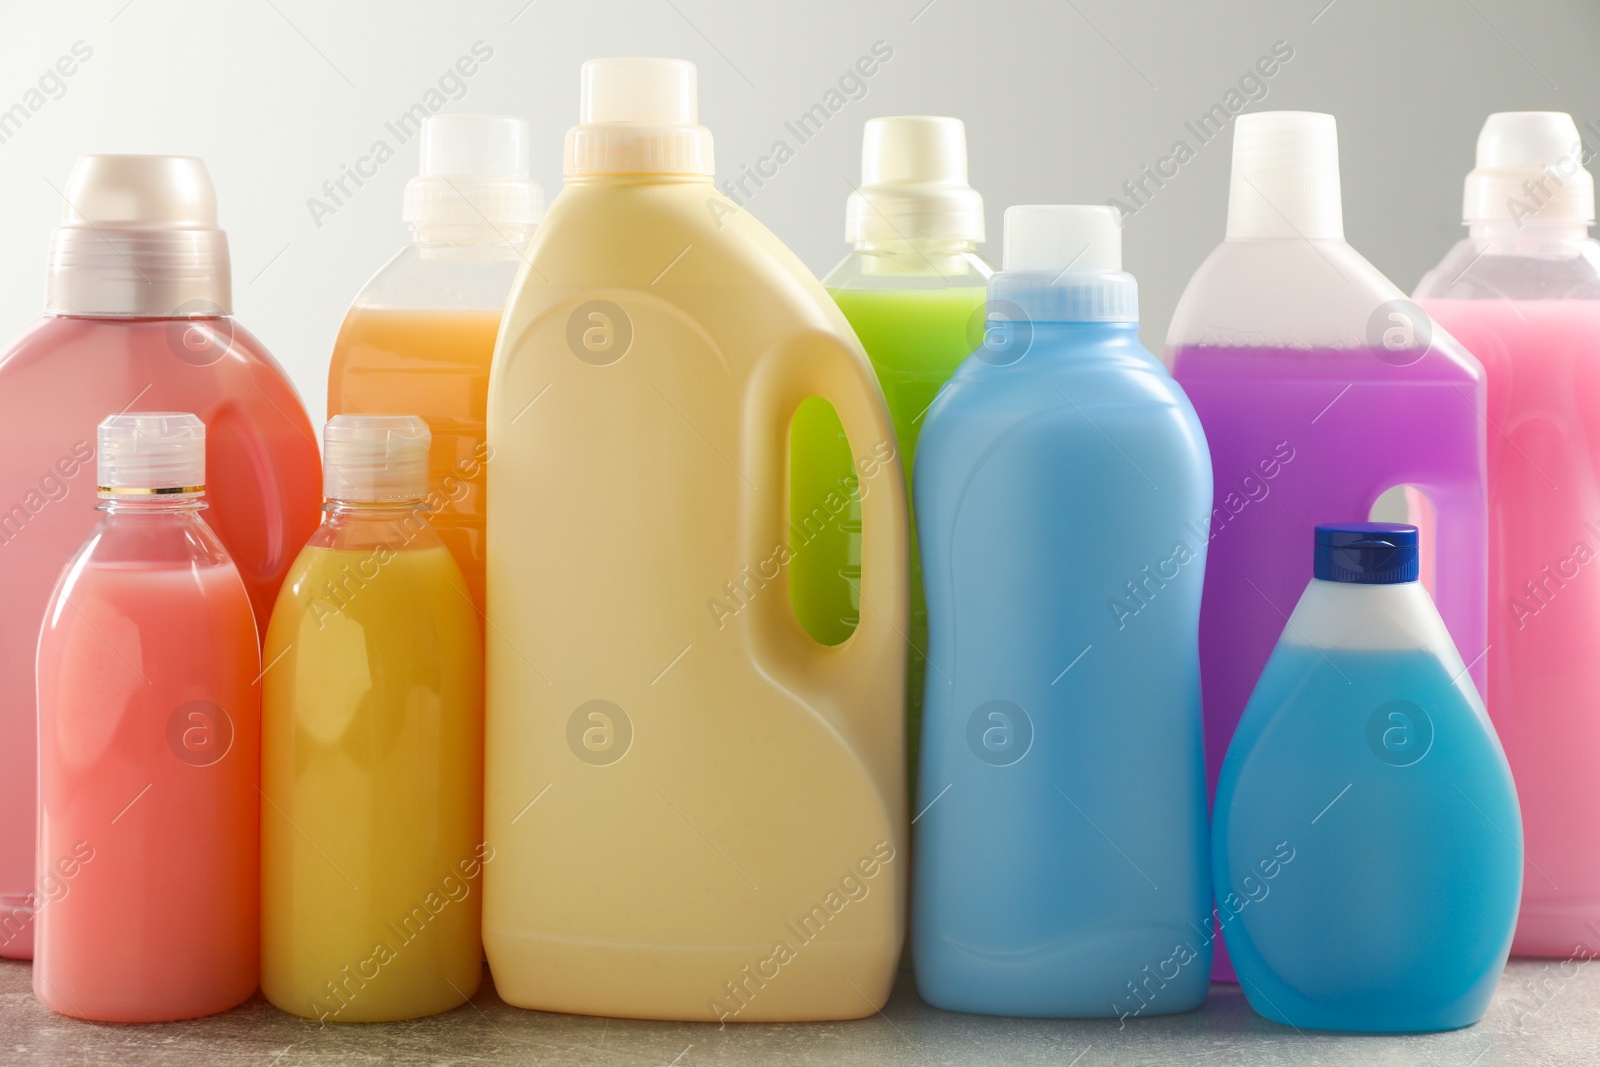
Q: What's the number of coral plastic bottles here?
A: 2